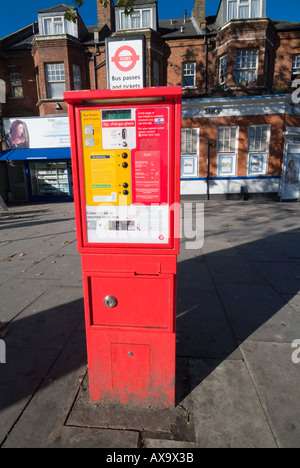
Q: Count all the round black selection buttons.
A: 4